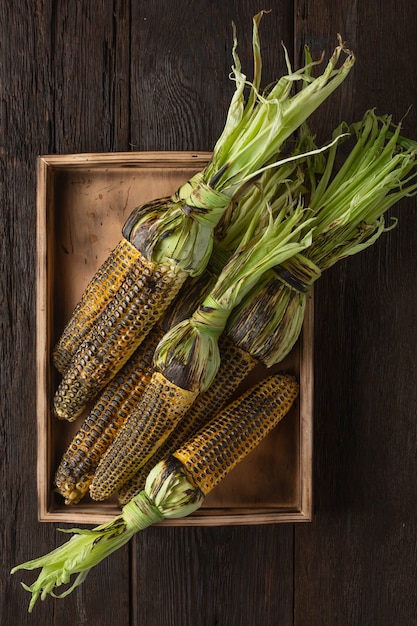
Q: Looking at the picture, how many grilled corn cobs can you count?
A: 6